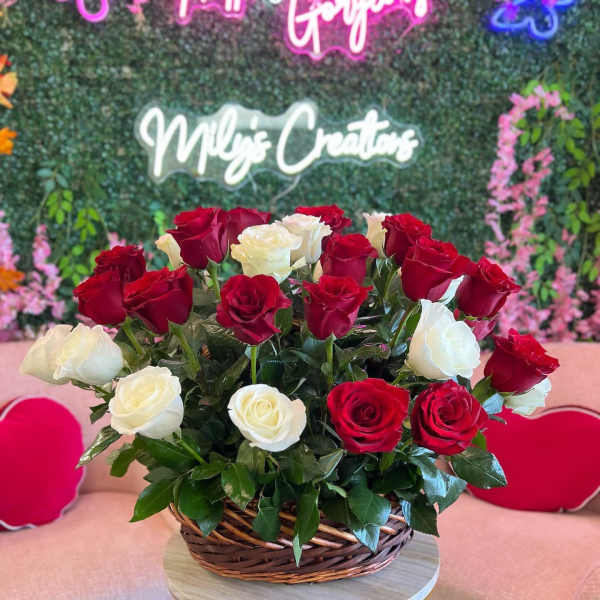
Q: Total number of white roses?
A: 10